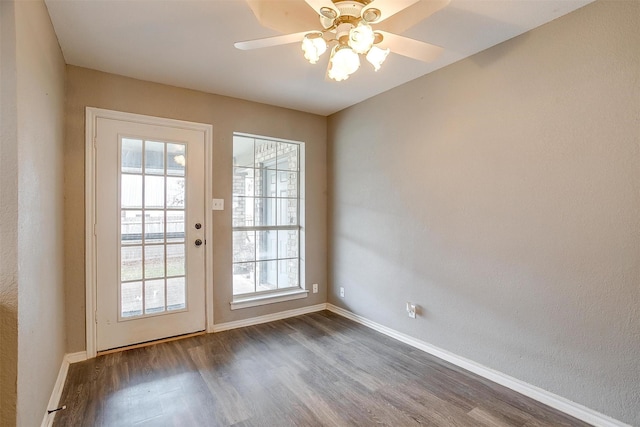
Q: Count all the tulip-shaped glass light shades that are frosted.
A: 4